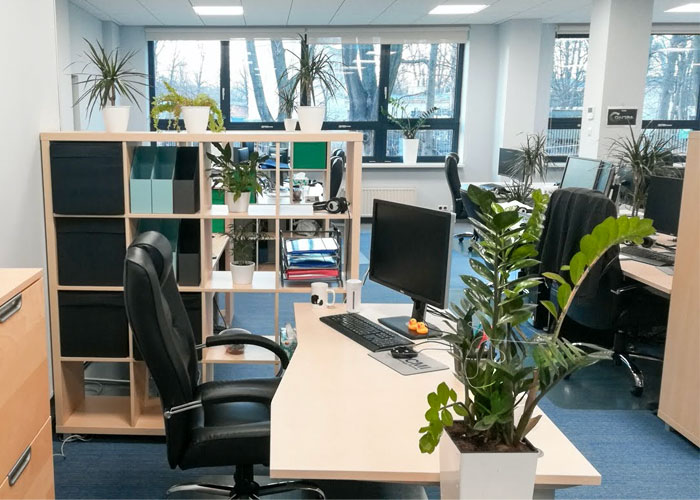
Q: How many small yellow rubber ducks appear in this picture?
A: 2